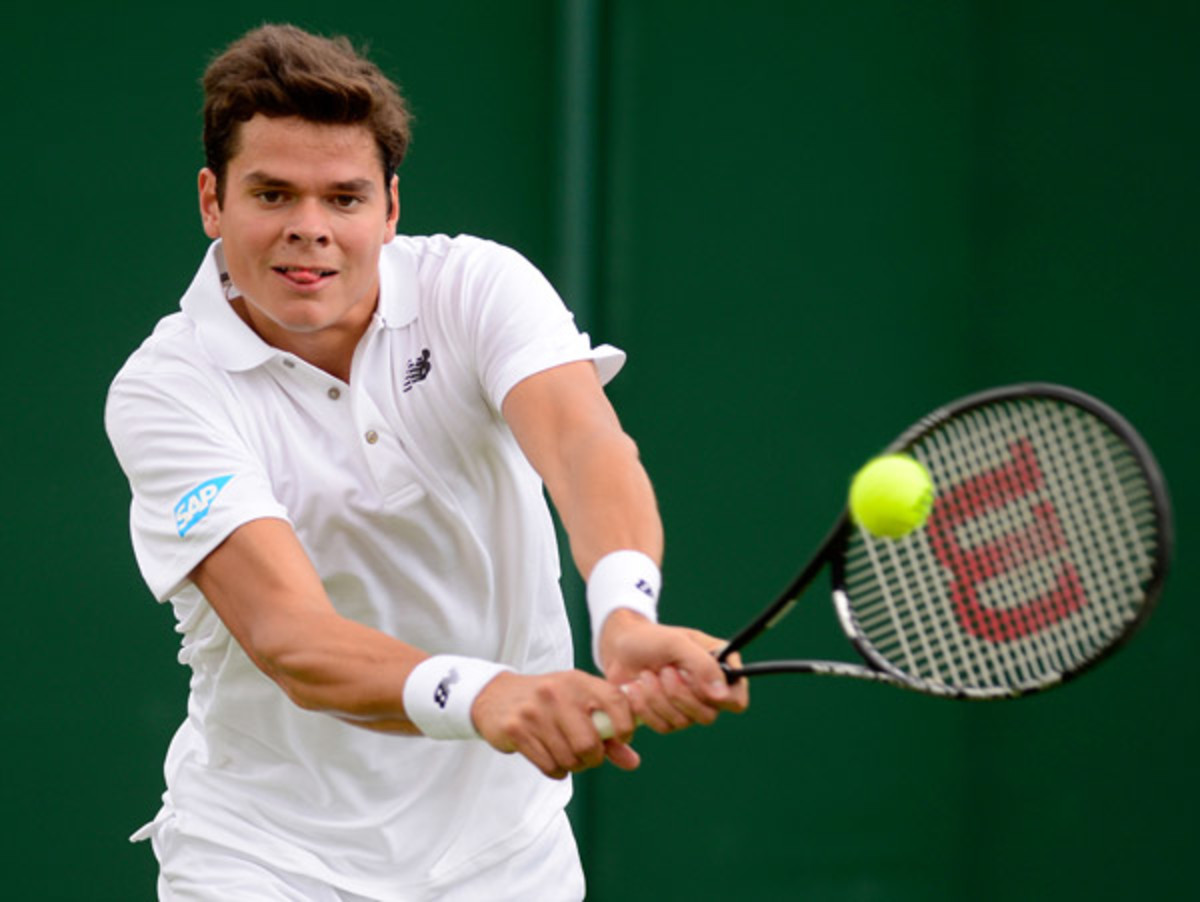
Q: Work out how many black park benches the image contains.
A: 0